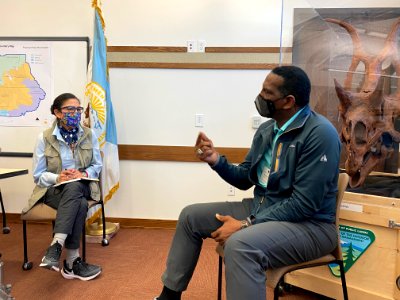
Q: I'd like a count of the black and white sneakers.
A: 2